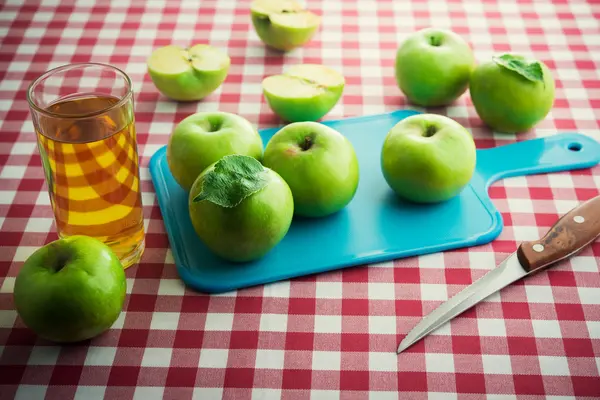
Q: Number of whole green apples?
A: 7